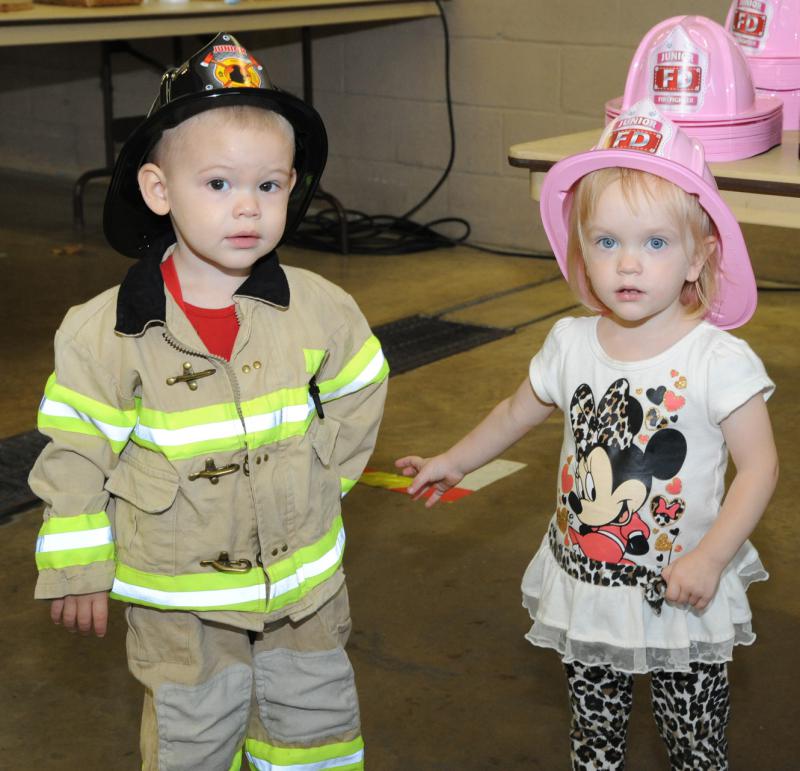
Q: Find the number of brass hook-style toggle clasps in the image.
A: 3